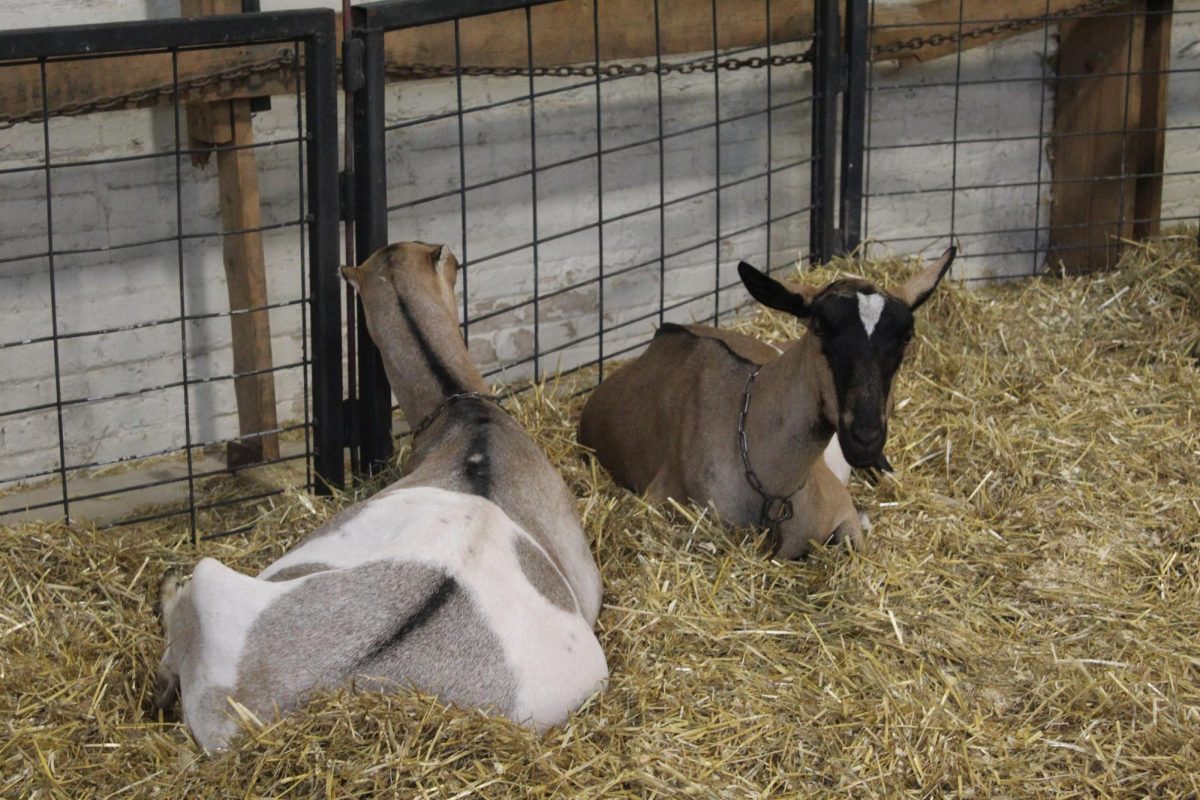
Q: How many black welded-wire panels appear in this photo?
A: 3